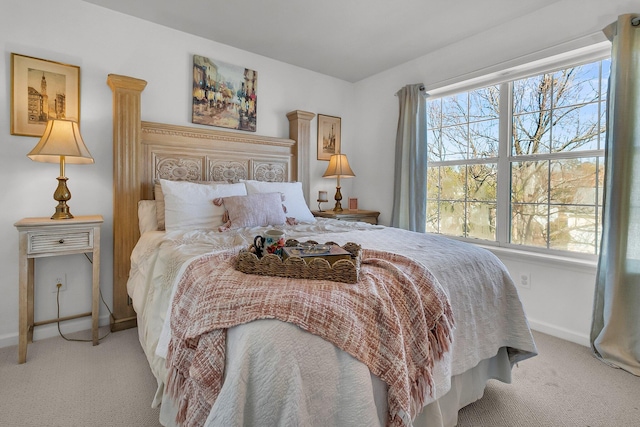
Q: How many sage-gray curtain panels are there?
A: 2